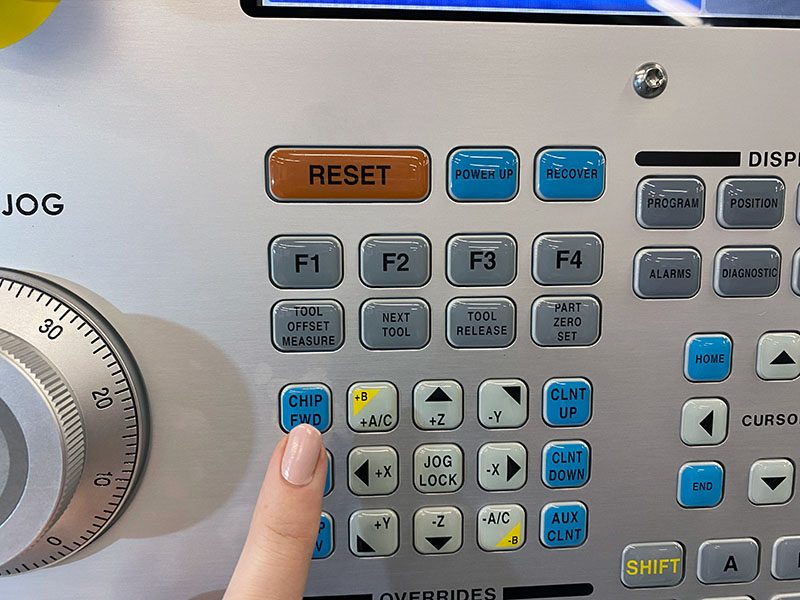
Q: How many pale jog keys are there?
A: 9